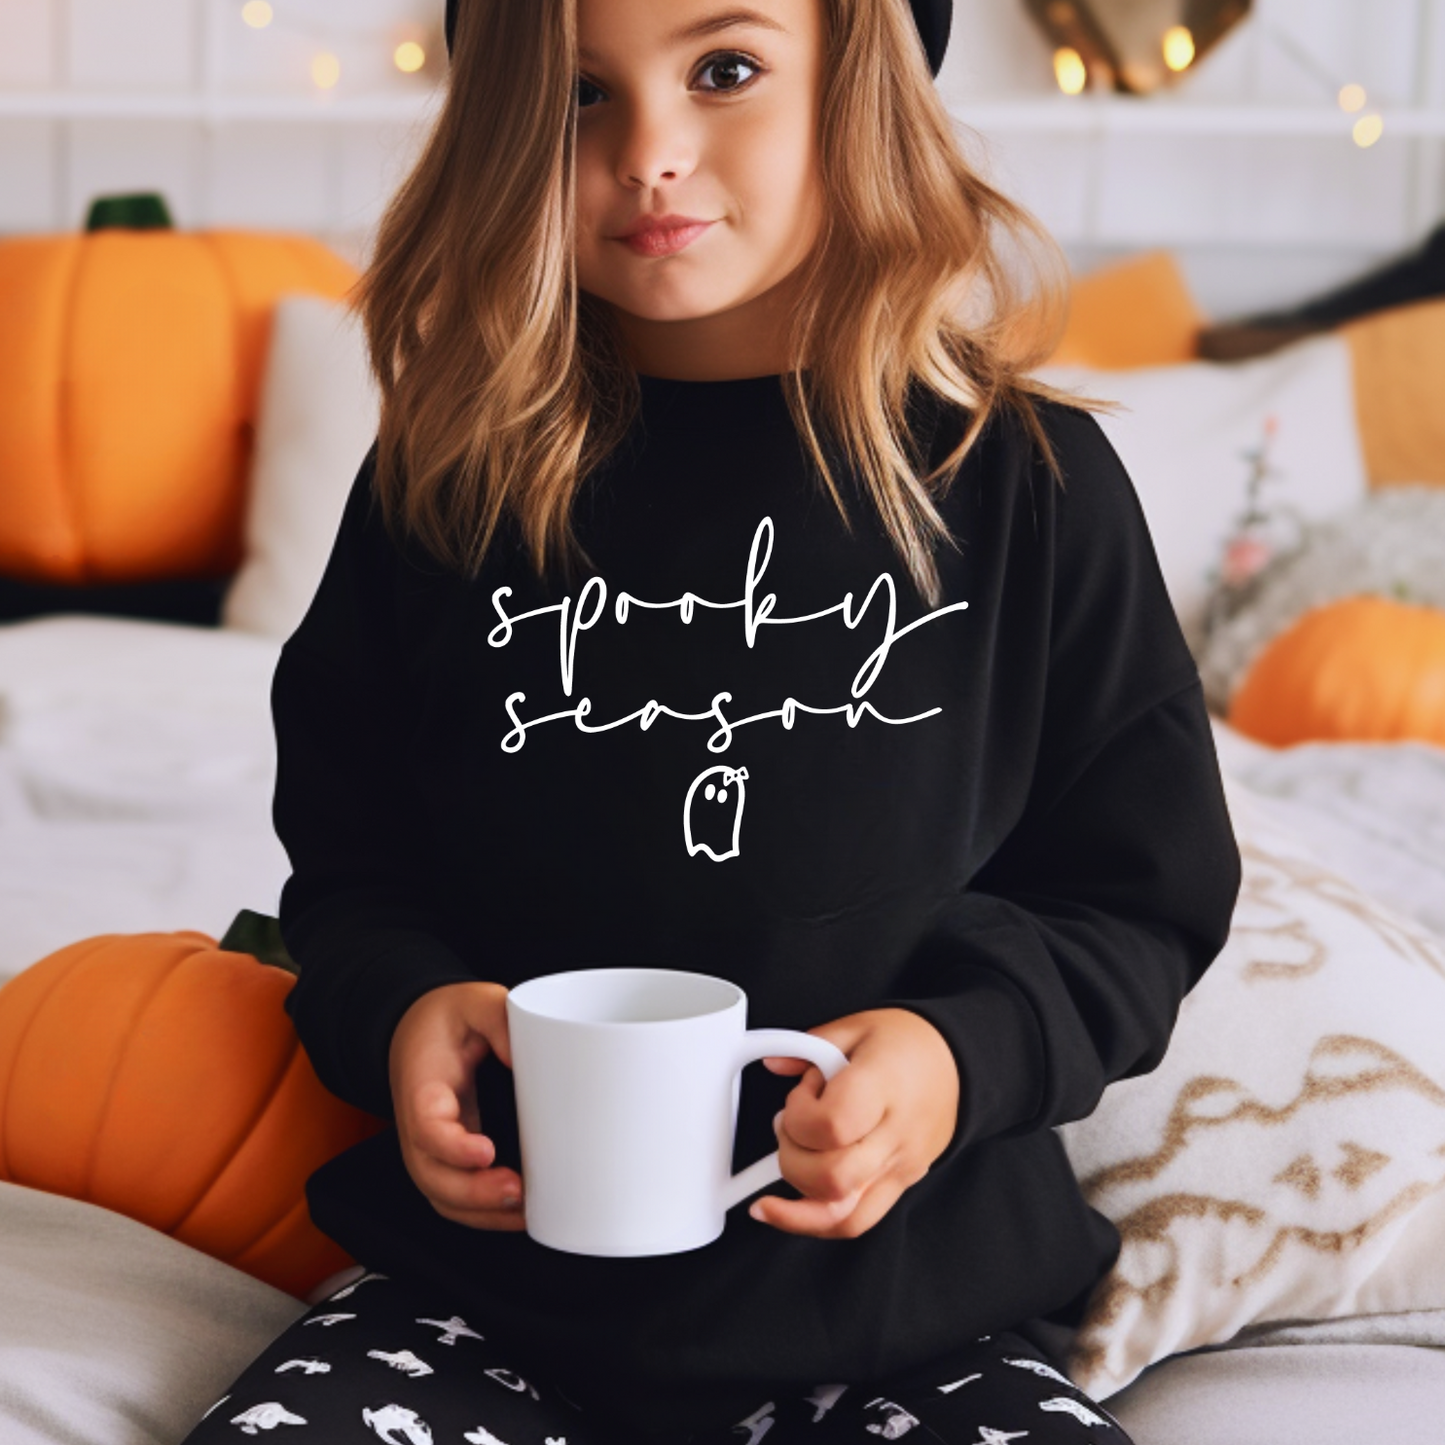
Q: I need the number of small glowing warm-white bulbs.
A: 7